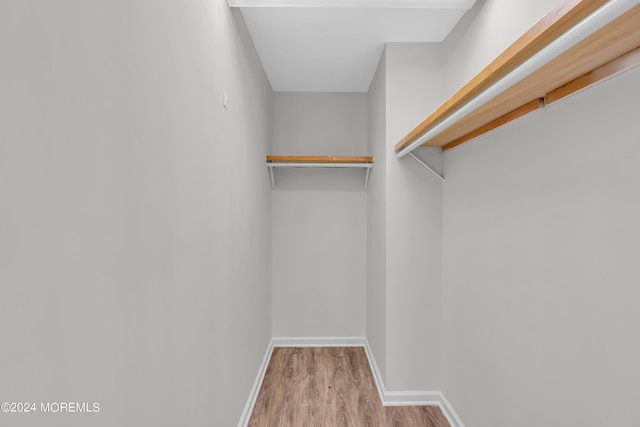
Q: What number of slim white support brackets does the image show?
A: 3